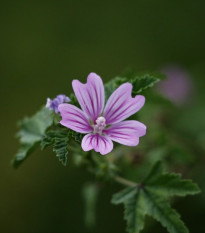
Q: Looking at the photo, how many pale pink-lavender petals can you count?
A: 5